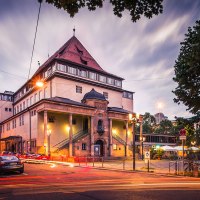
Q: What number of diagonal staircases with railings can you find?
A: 2